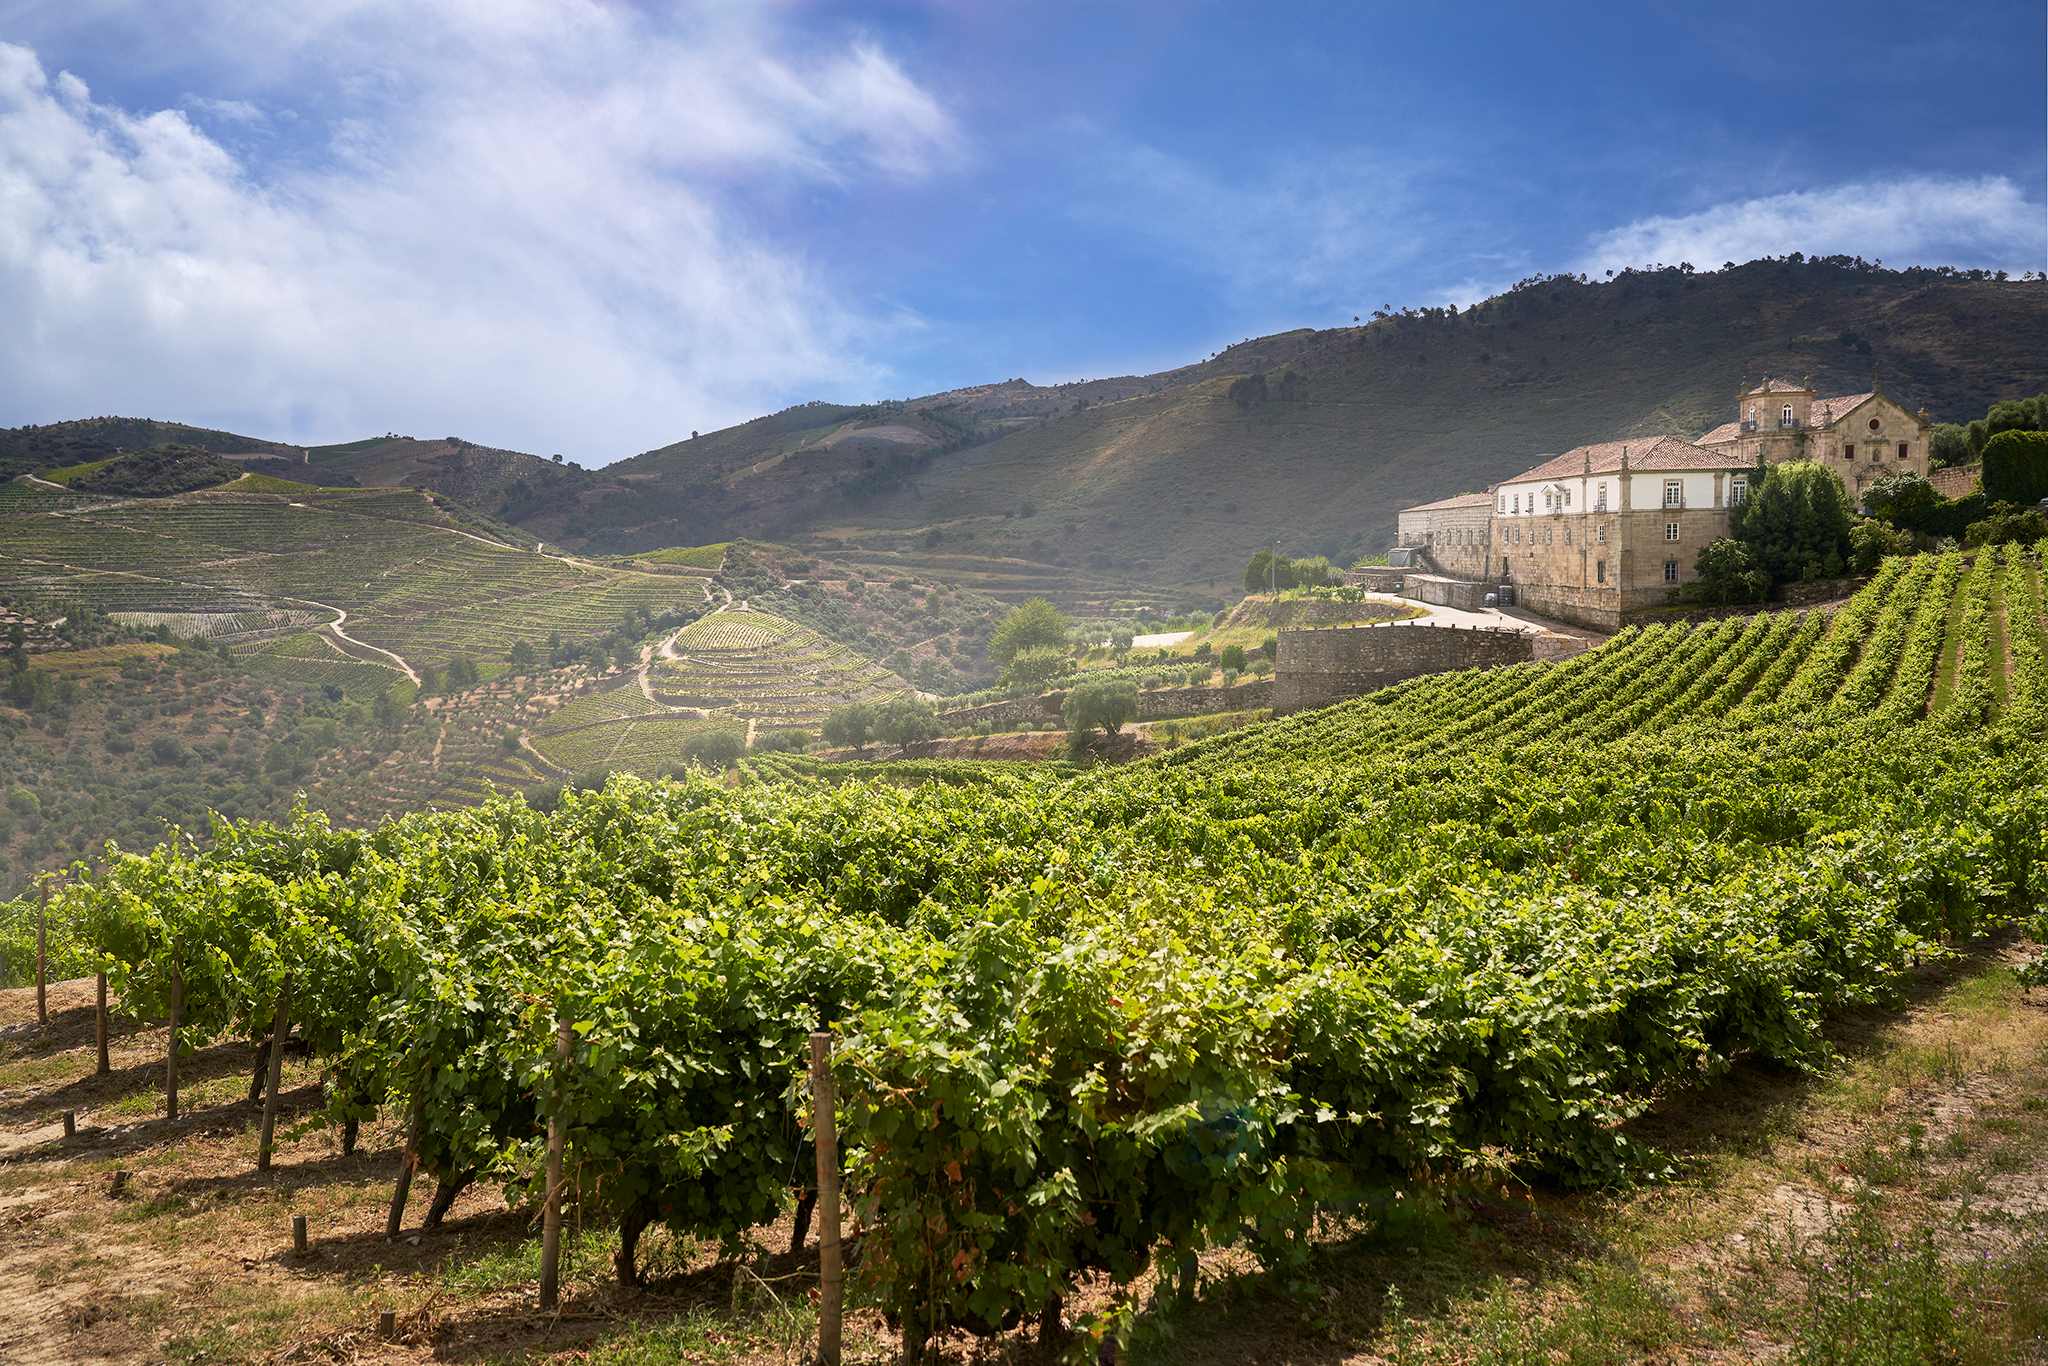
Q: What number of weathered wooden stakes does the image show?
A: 11